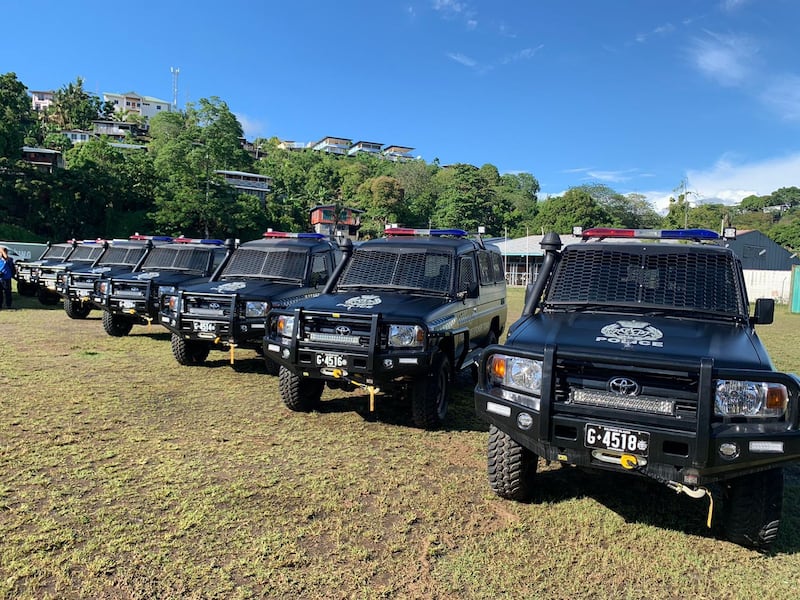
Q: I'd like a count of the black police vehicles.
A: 7